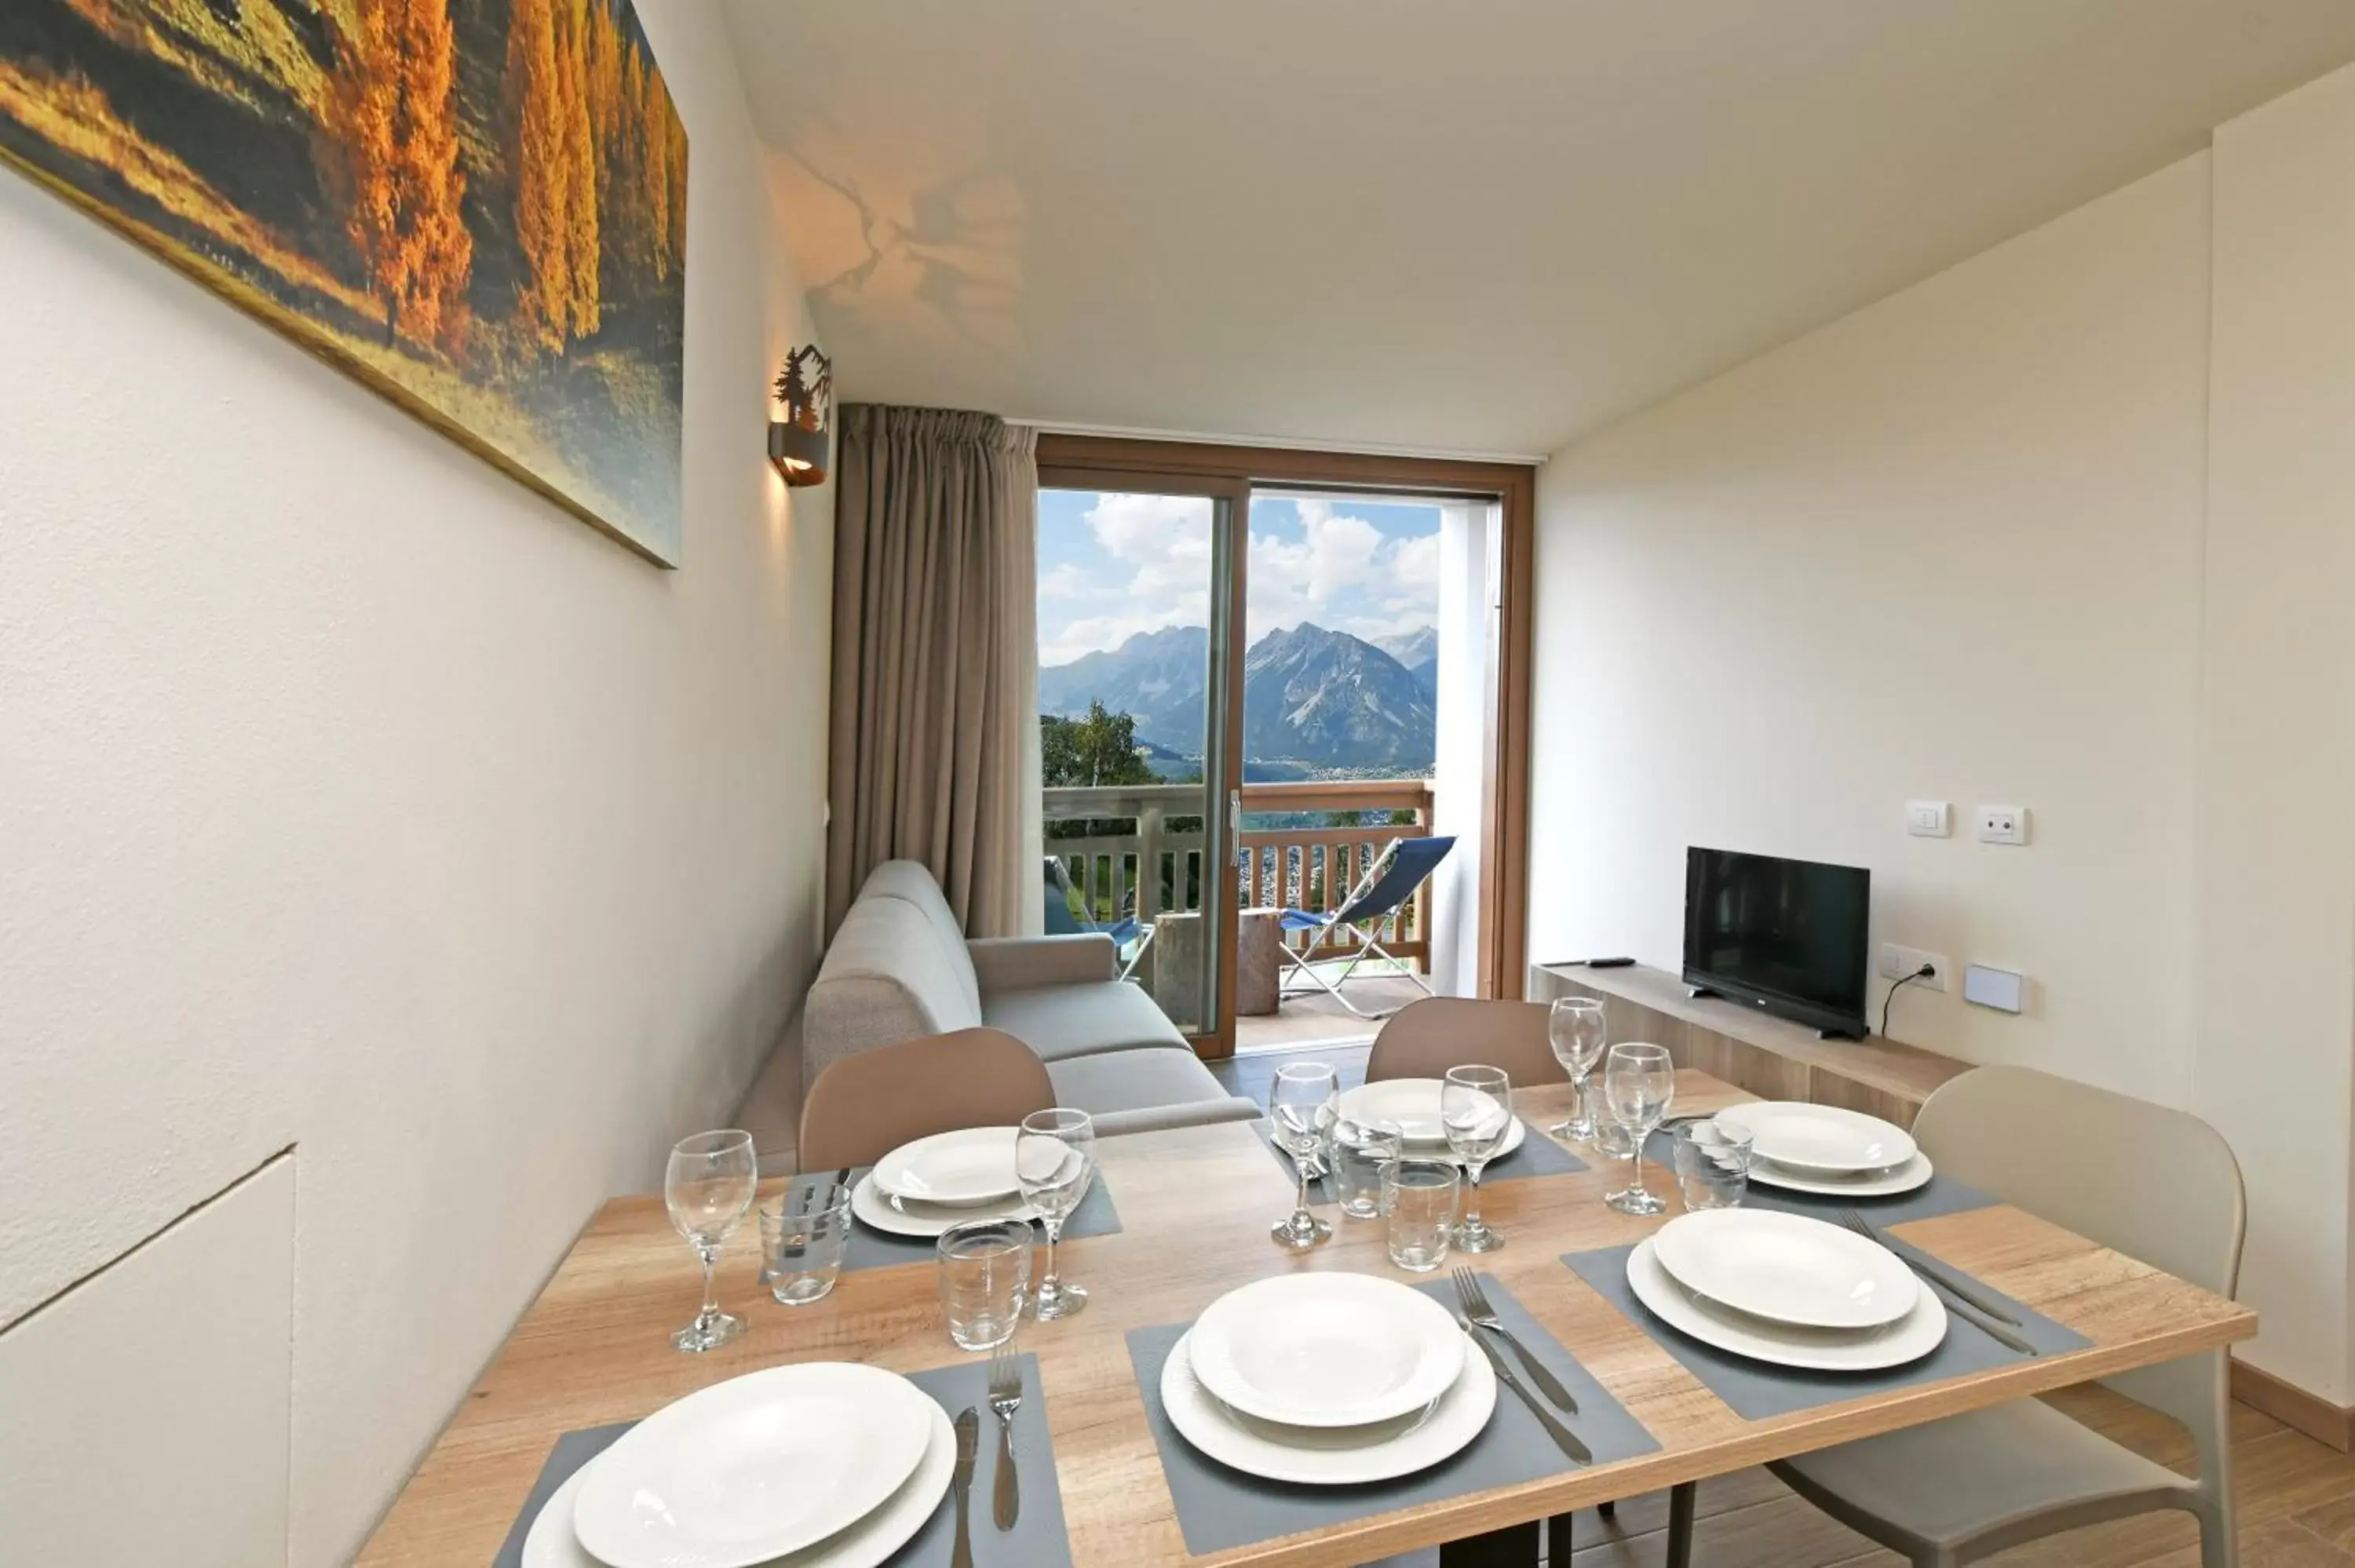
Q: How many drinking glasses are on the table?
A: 12